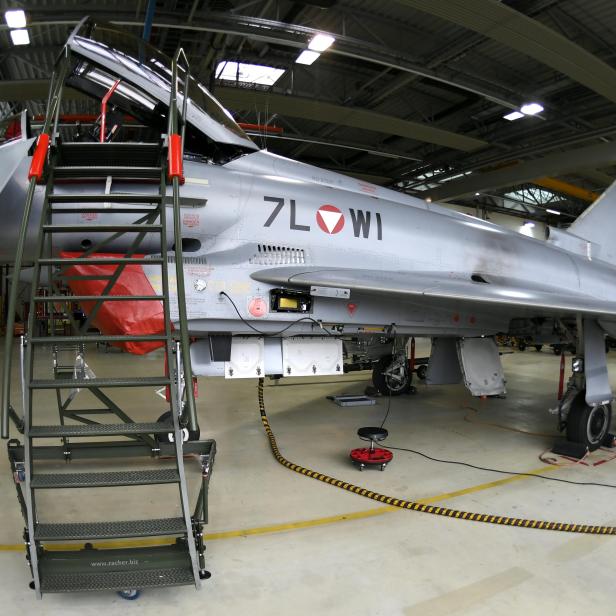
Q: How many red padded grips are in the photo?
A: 2